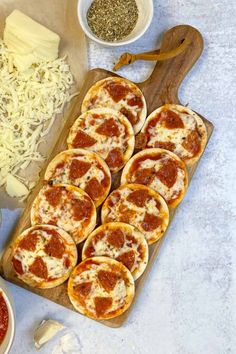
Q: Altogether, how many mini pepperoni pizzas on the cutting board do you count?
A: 10